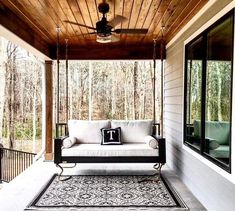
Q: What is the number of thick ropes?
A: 4